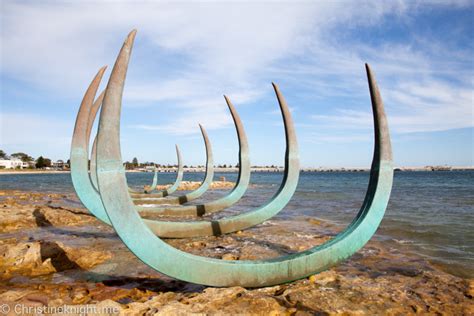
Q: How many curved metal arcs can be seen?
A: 6